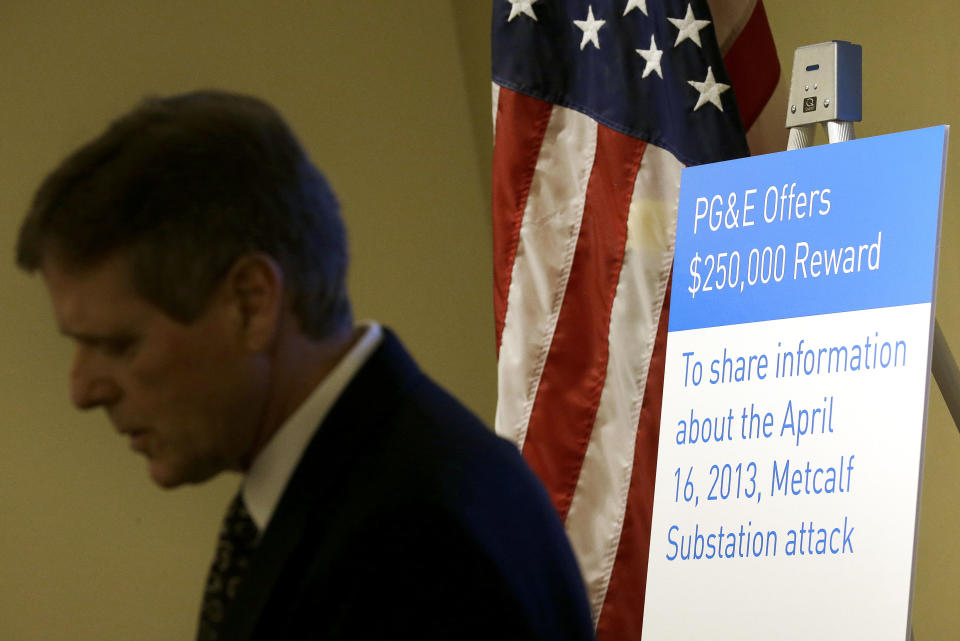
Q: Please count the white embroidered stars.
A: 6